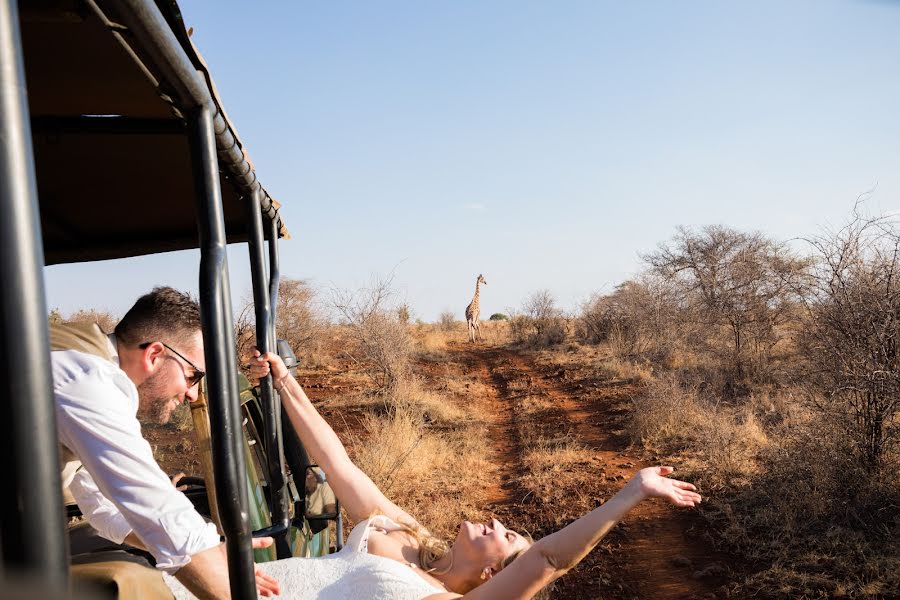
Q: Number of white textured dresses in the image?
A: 1